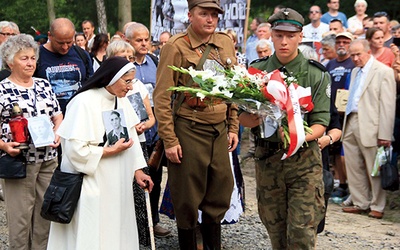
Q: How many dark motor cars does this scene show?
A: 0